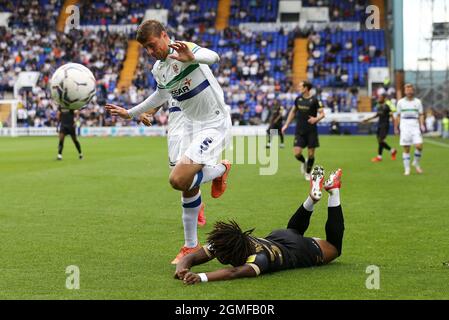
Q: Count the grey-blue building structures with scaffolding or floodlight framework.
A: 1